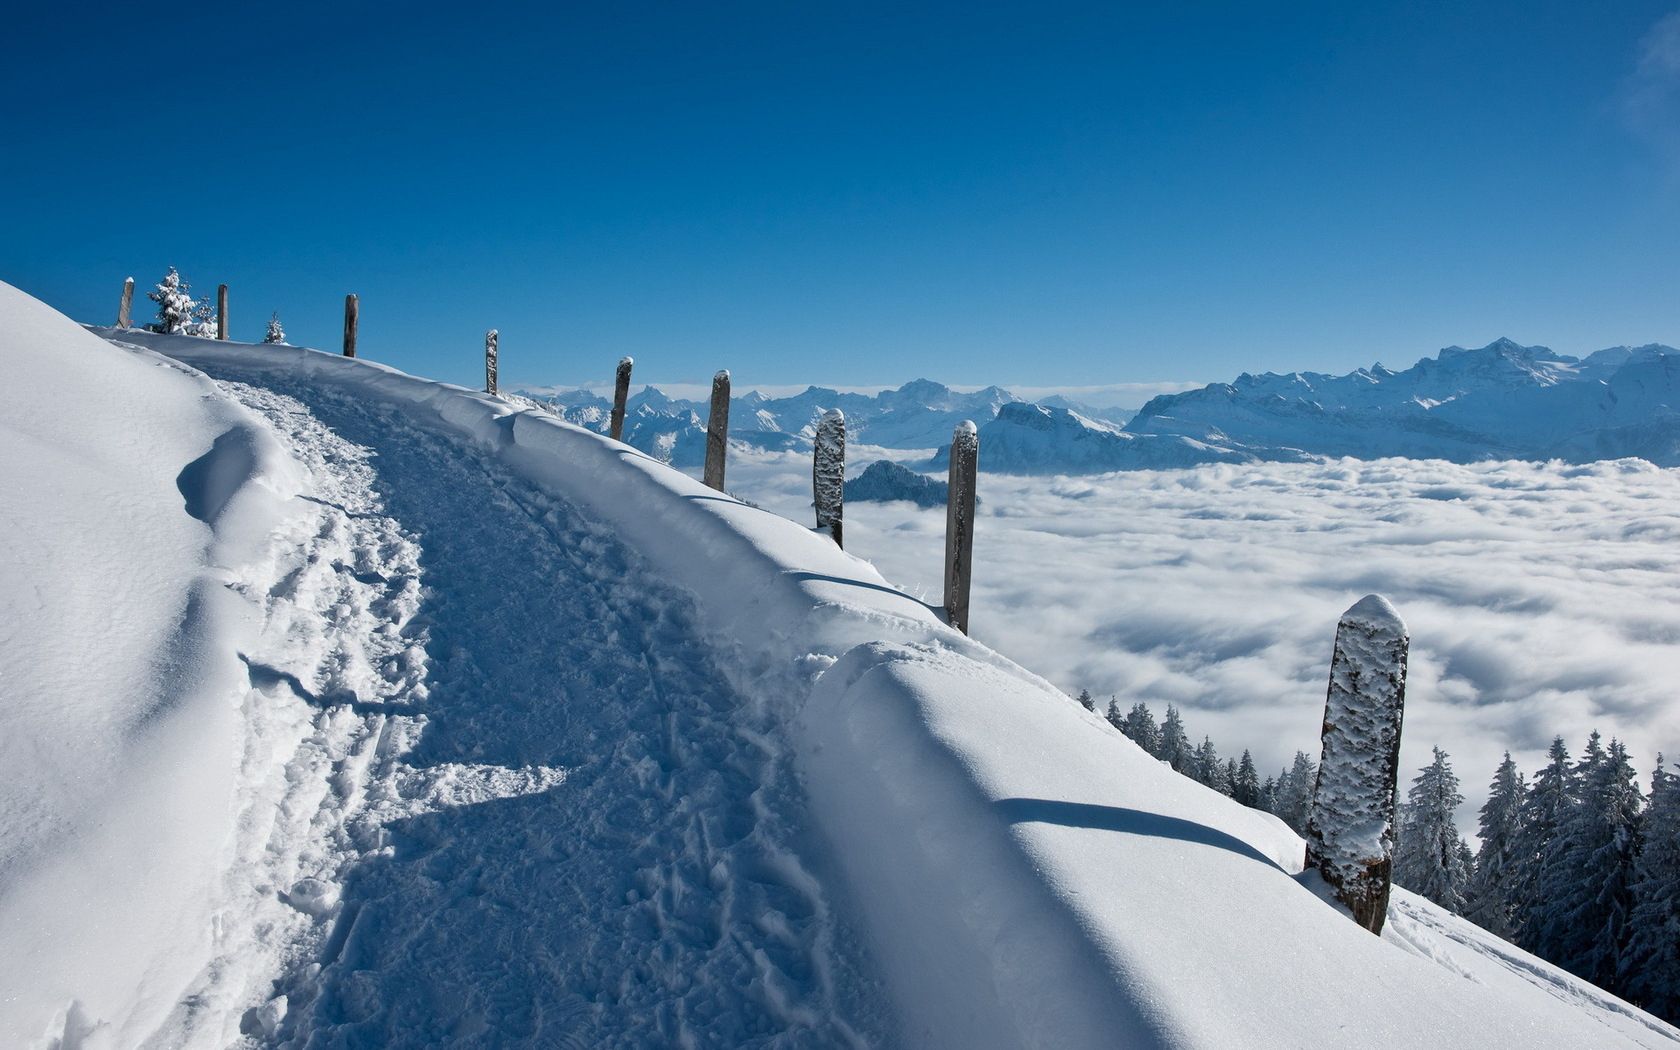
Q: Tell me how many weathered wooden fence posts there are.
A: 9